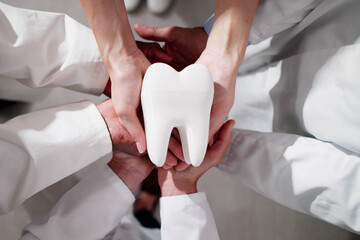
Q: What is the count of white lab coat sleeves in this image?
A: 6